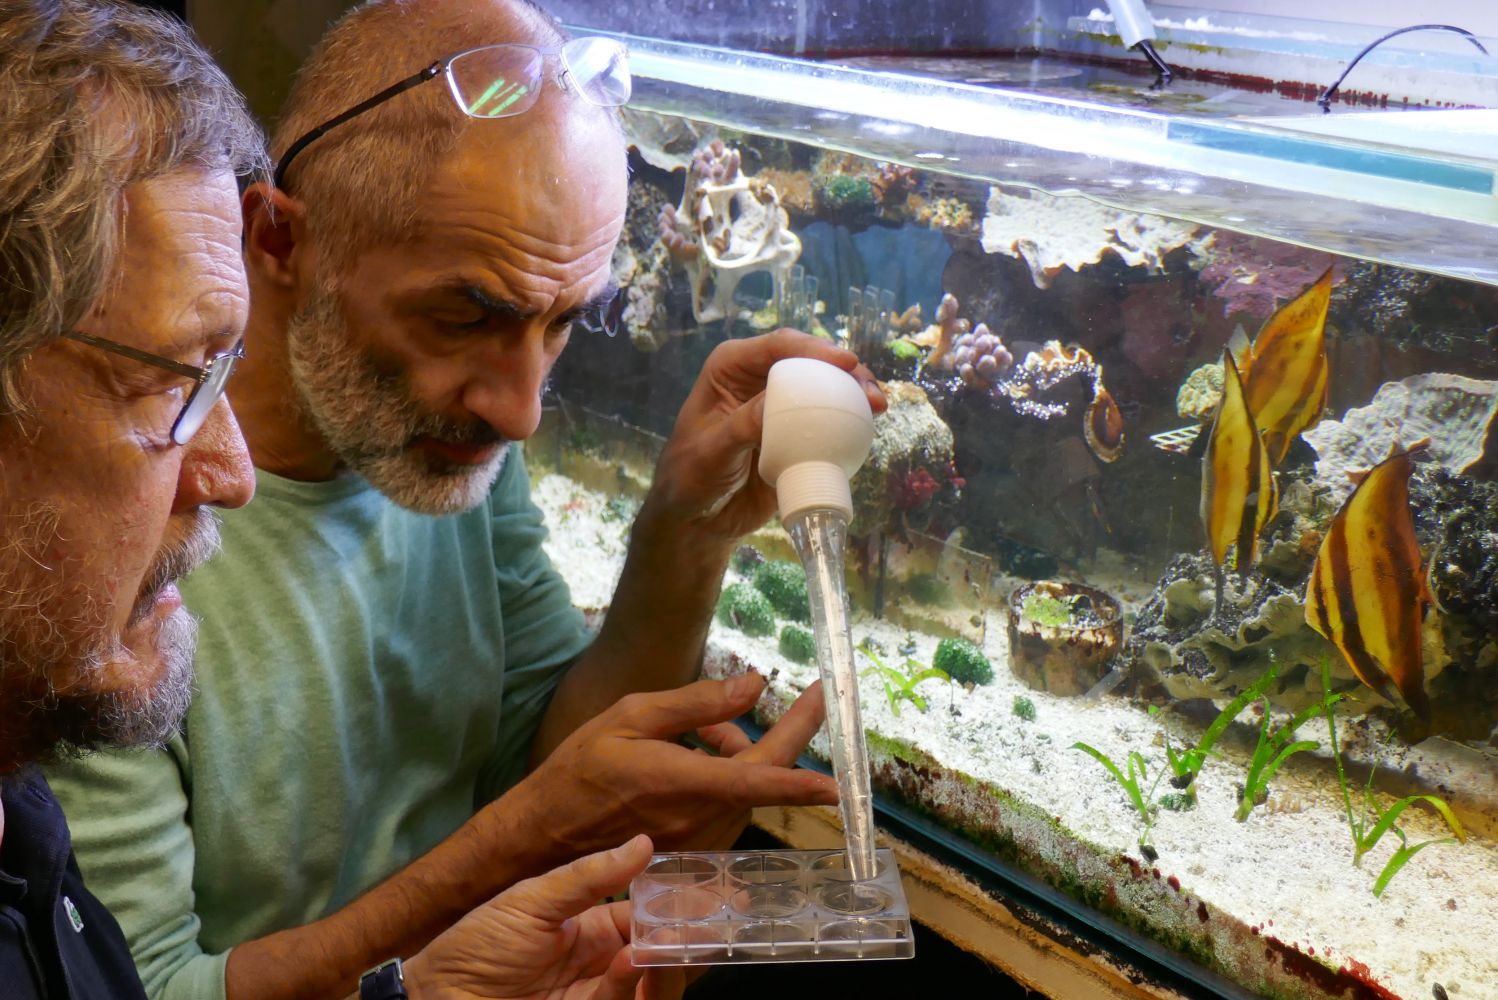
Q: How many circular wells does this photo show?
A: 6